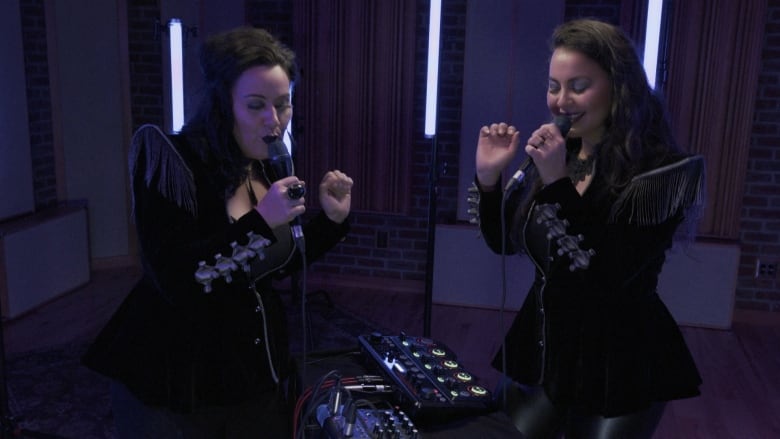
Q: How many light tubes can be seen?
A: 4